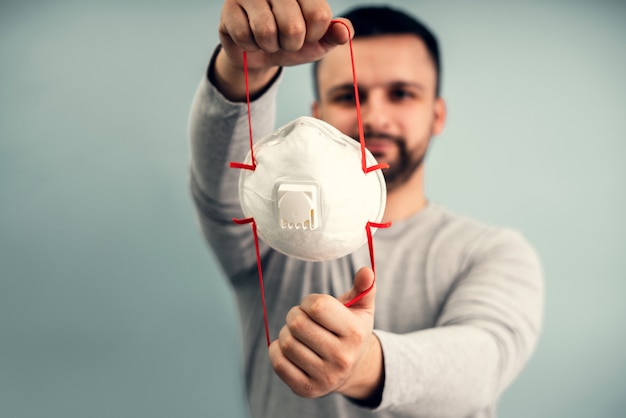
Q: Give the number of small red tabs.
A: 4